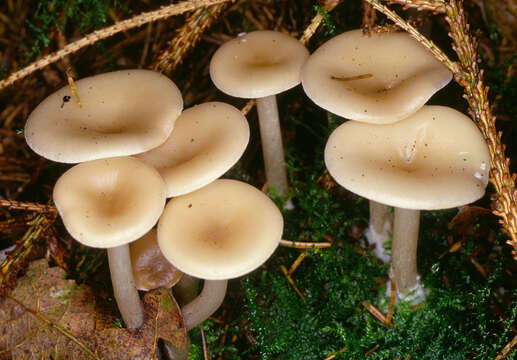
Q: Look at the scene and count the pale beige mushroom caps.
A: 7